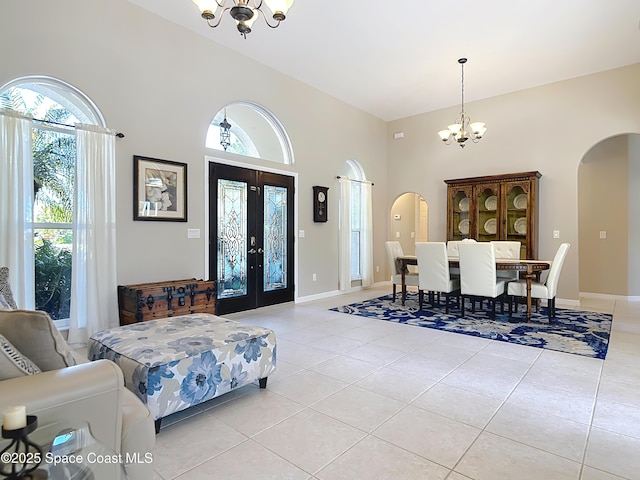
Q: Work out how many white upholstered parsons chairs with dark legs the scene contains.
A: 6